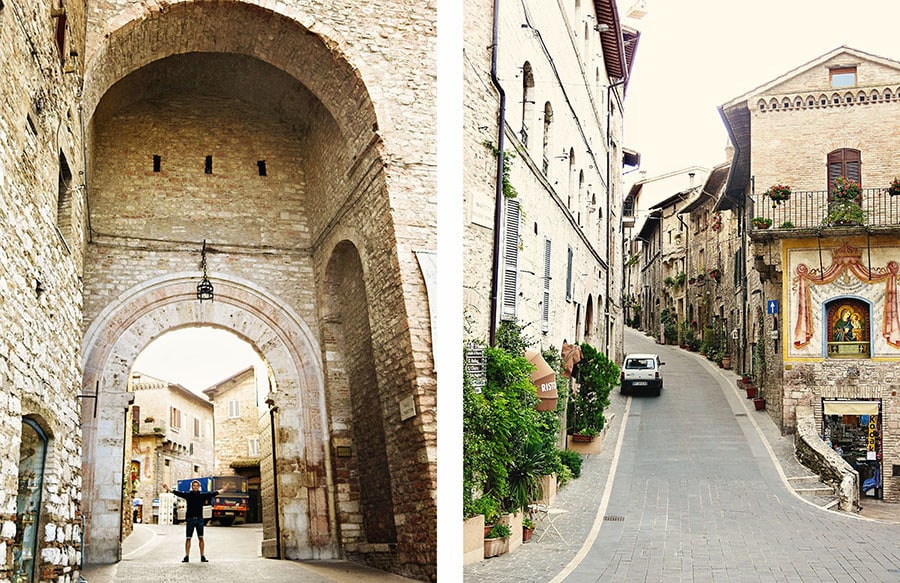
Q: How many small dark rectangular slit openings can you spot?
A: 3